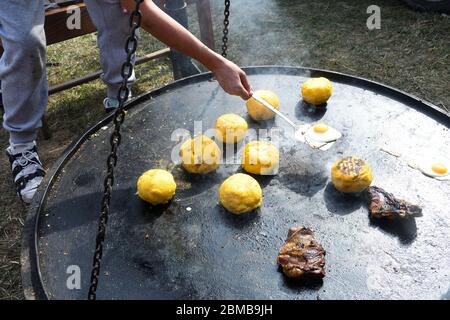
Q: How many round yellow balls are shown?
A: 8